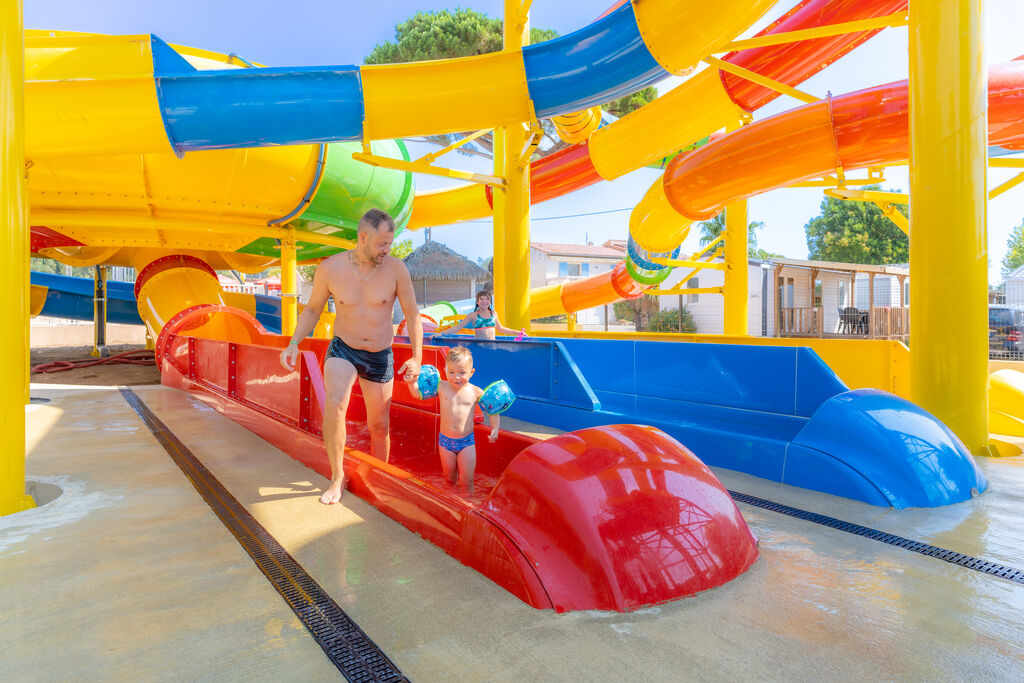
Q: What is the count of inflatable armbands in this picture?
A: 2